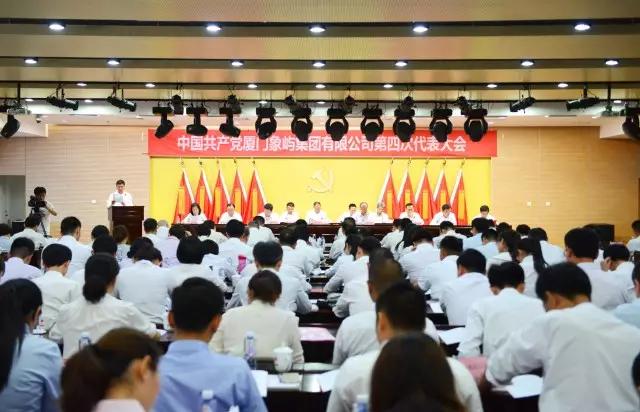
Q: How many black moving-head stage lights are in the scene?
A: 12